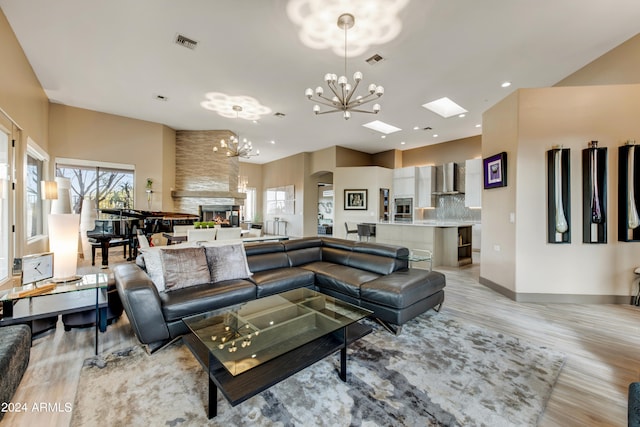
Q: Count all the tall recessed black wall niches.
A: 3